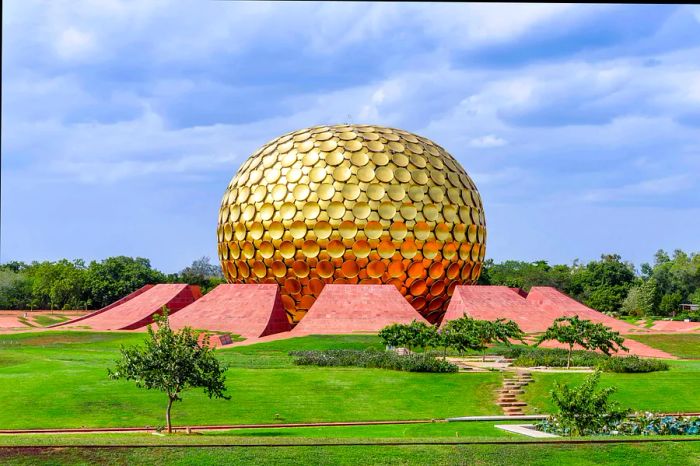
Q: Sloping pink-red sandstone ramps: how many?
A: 5